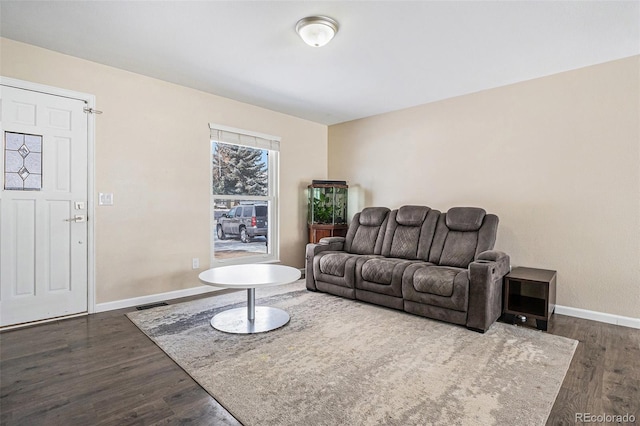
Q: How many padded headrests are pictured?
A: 3